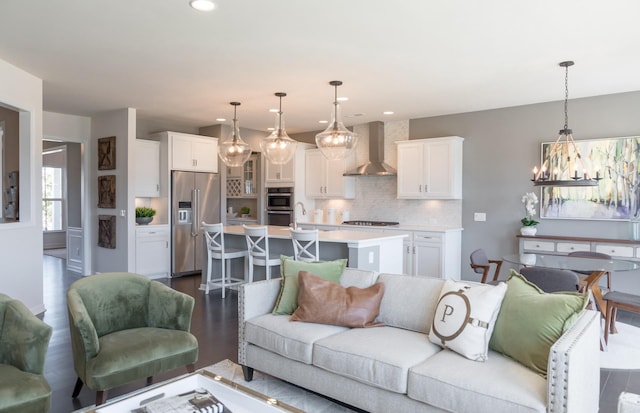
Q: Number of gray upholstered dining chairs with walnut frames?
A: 3